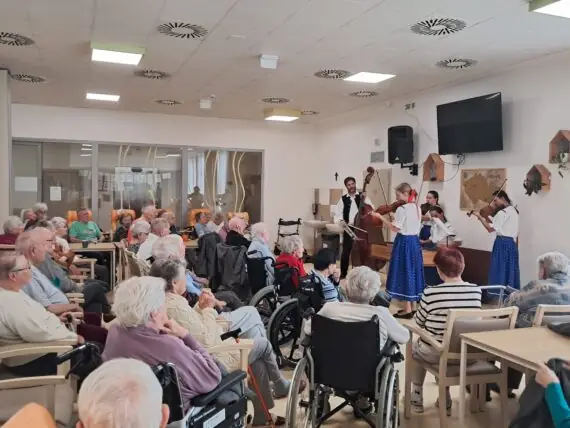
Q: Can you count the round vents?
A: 11